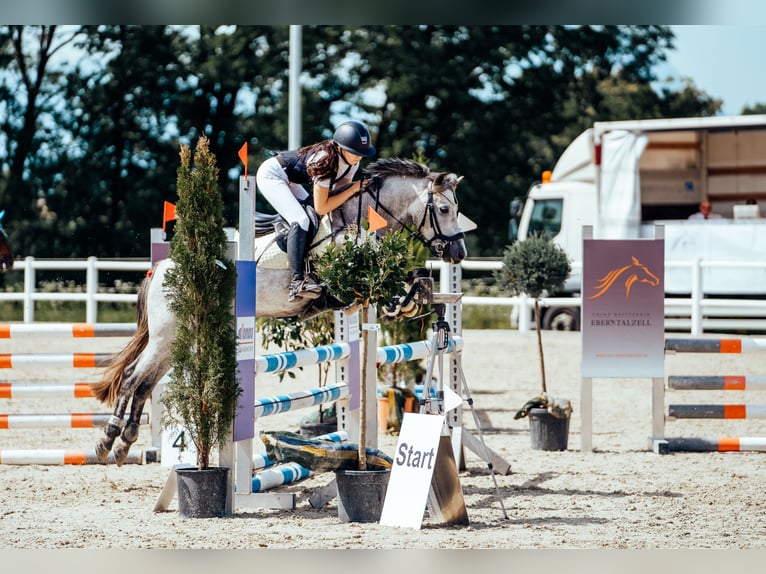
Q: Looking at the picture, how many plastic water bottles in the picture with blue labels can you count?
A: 0